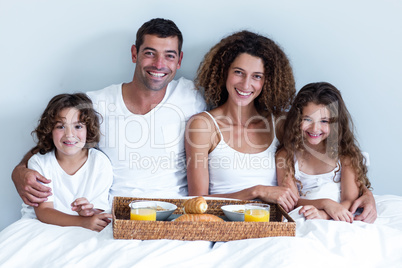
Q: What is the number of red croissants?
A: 0